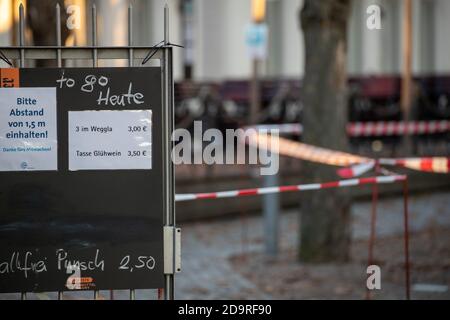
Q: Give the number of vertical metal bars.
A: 5